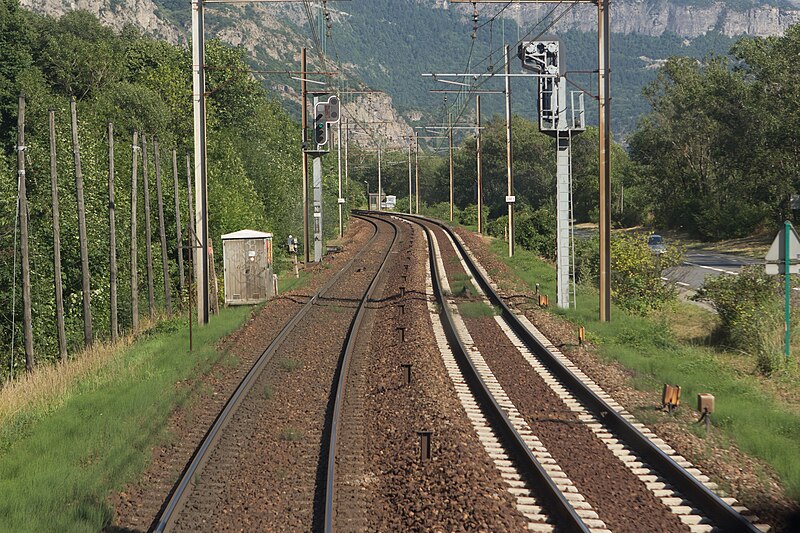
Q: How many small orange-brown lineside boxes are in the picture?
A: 4